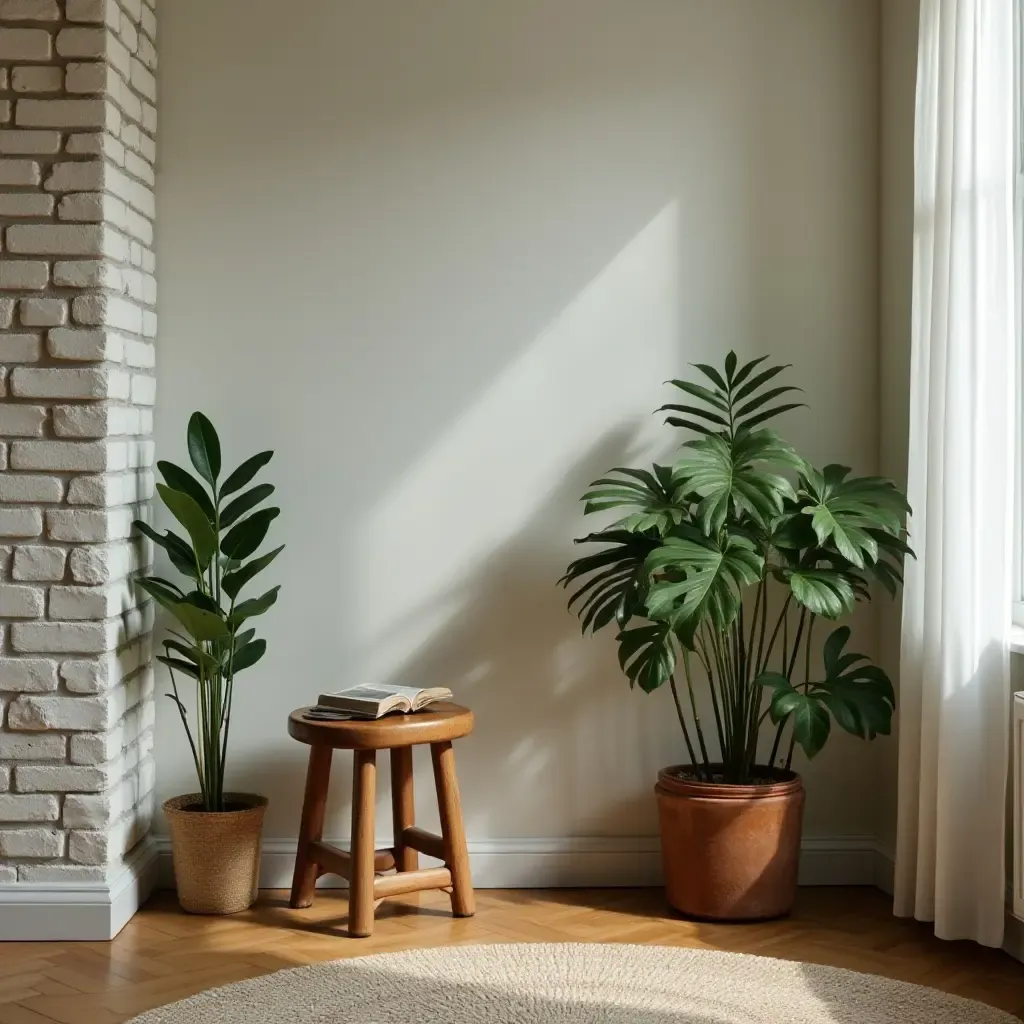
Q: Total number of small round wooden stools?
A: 1